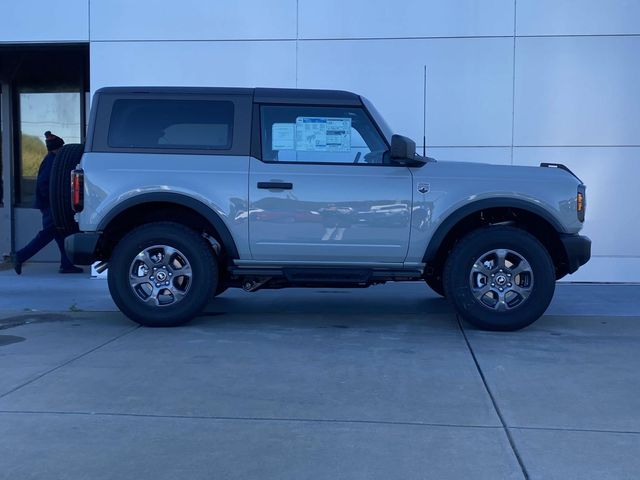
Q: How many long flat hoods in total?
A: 1